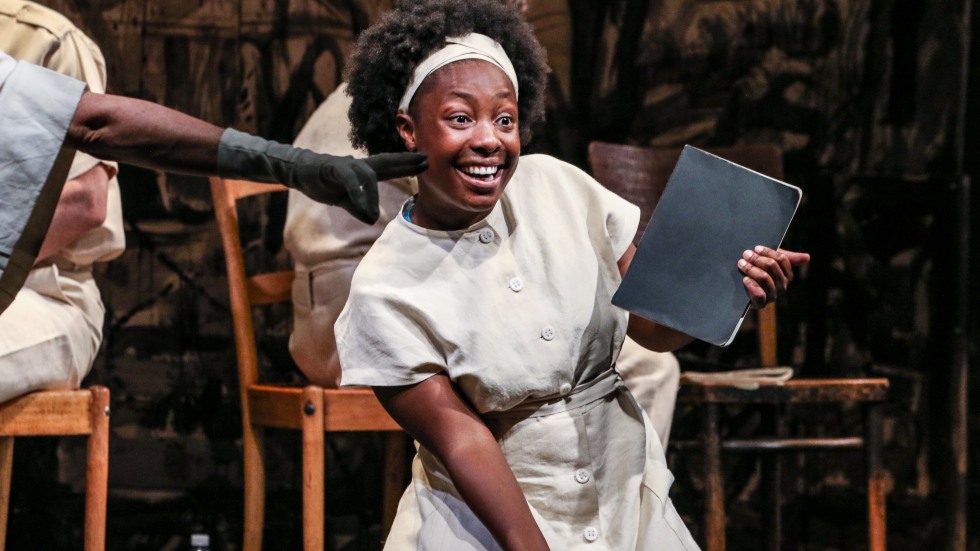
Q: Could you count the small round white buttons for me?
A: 6